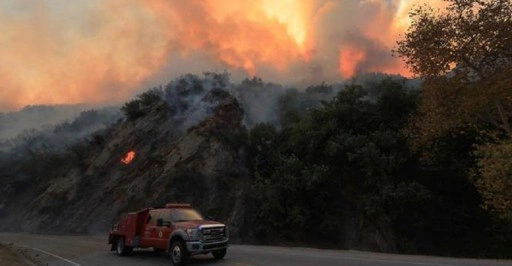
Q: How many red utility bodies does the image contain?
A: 1